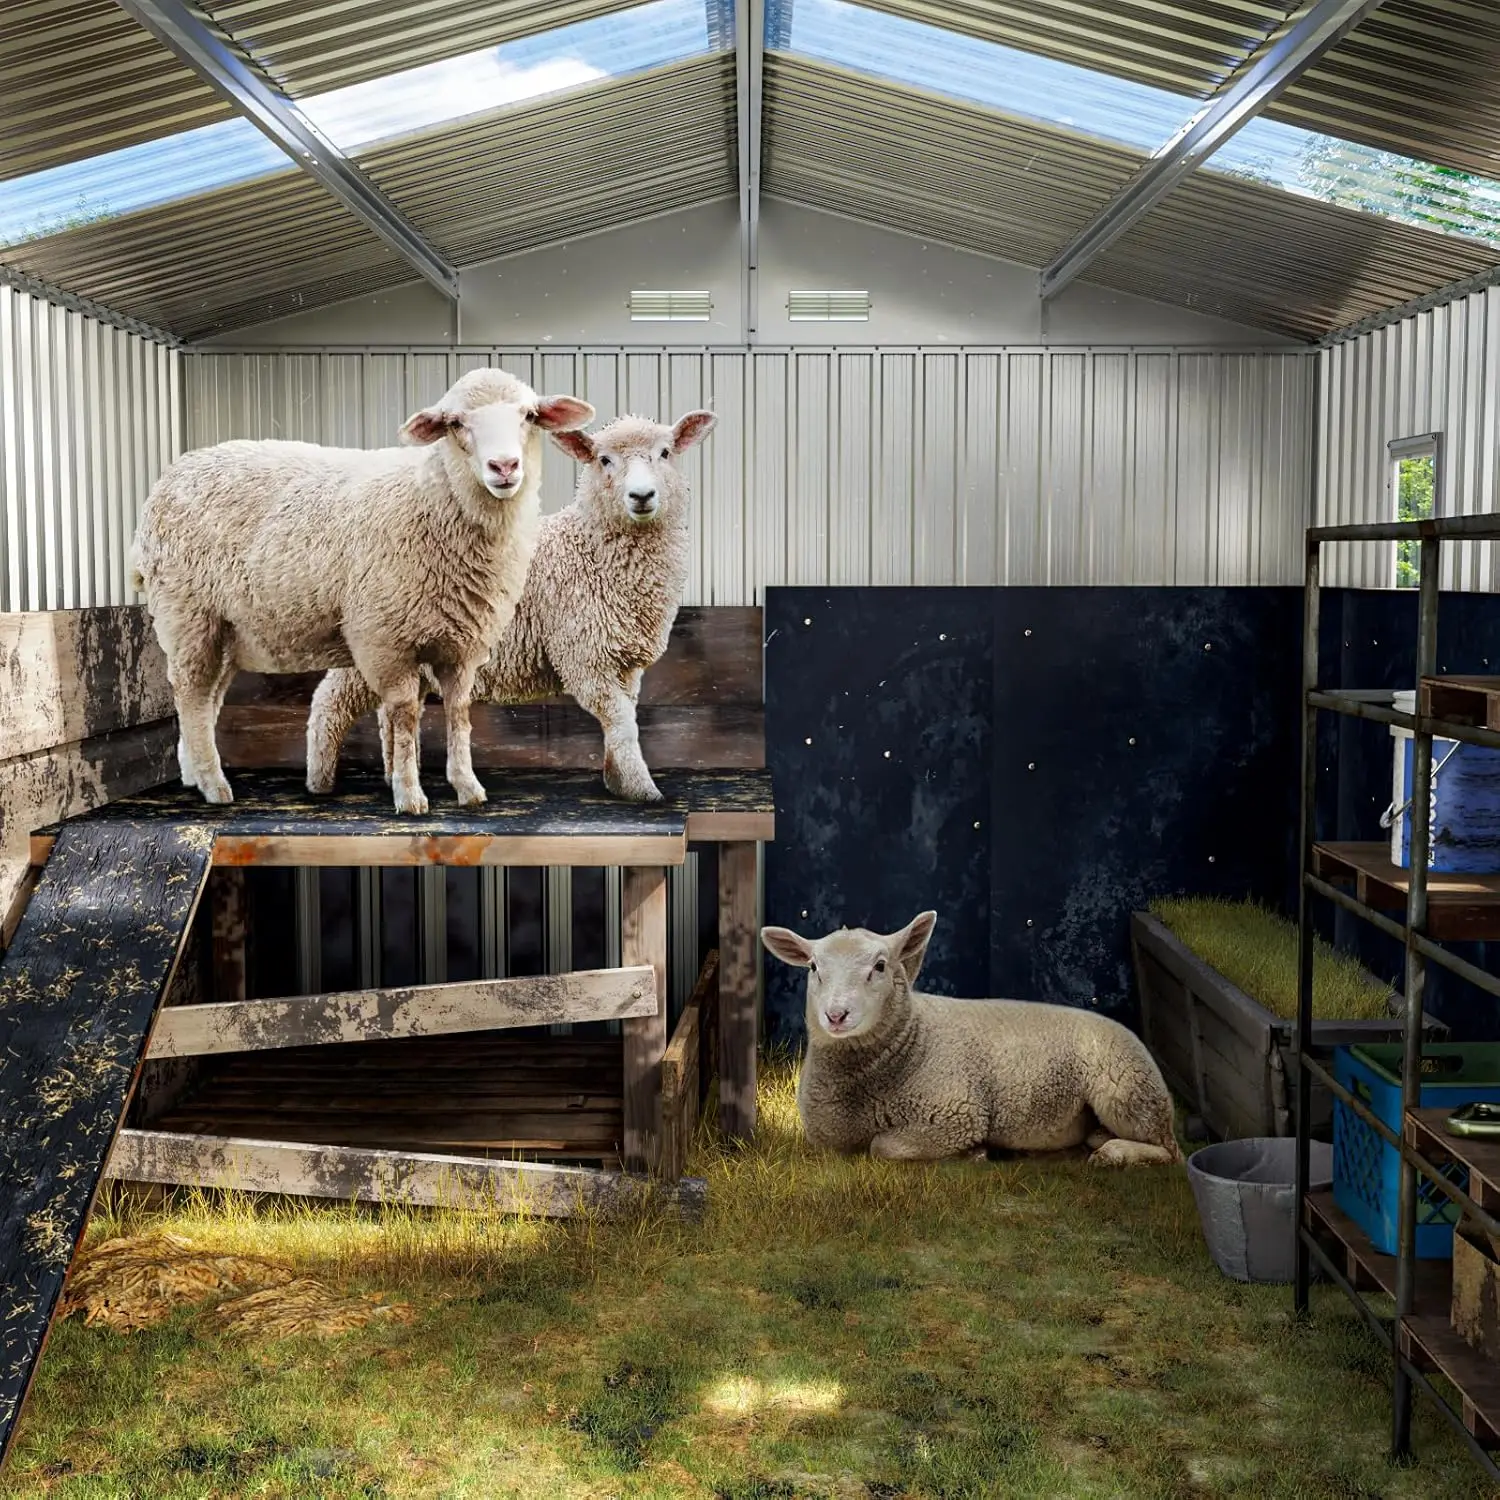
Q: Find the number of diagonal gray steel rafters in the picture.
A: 2